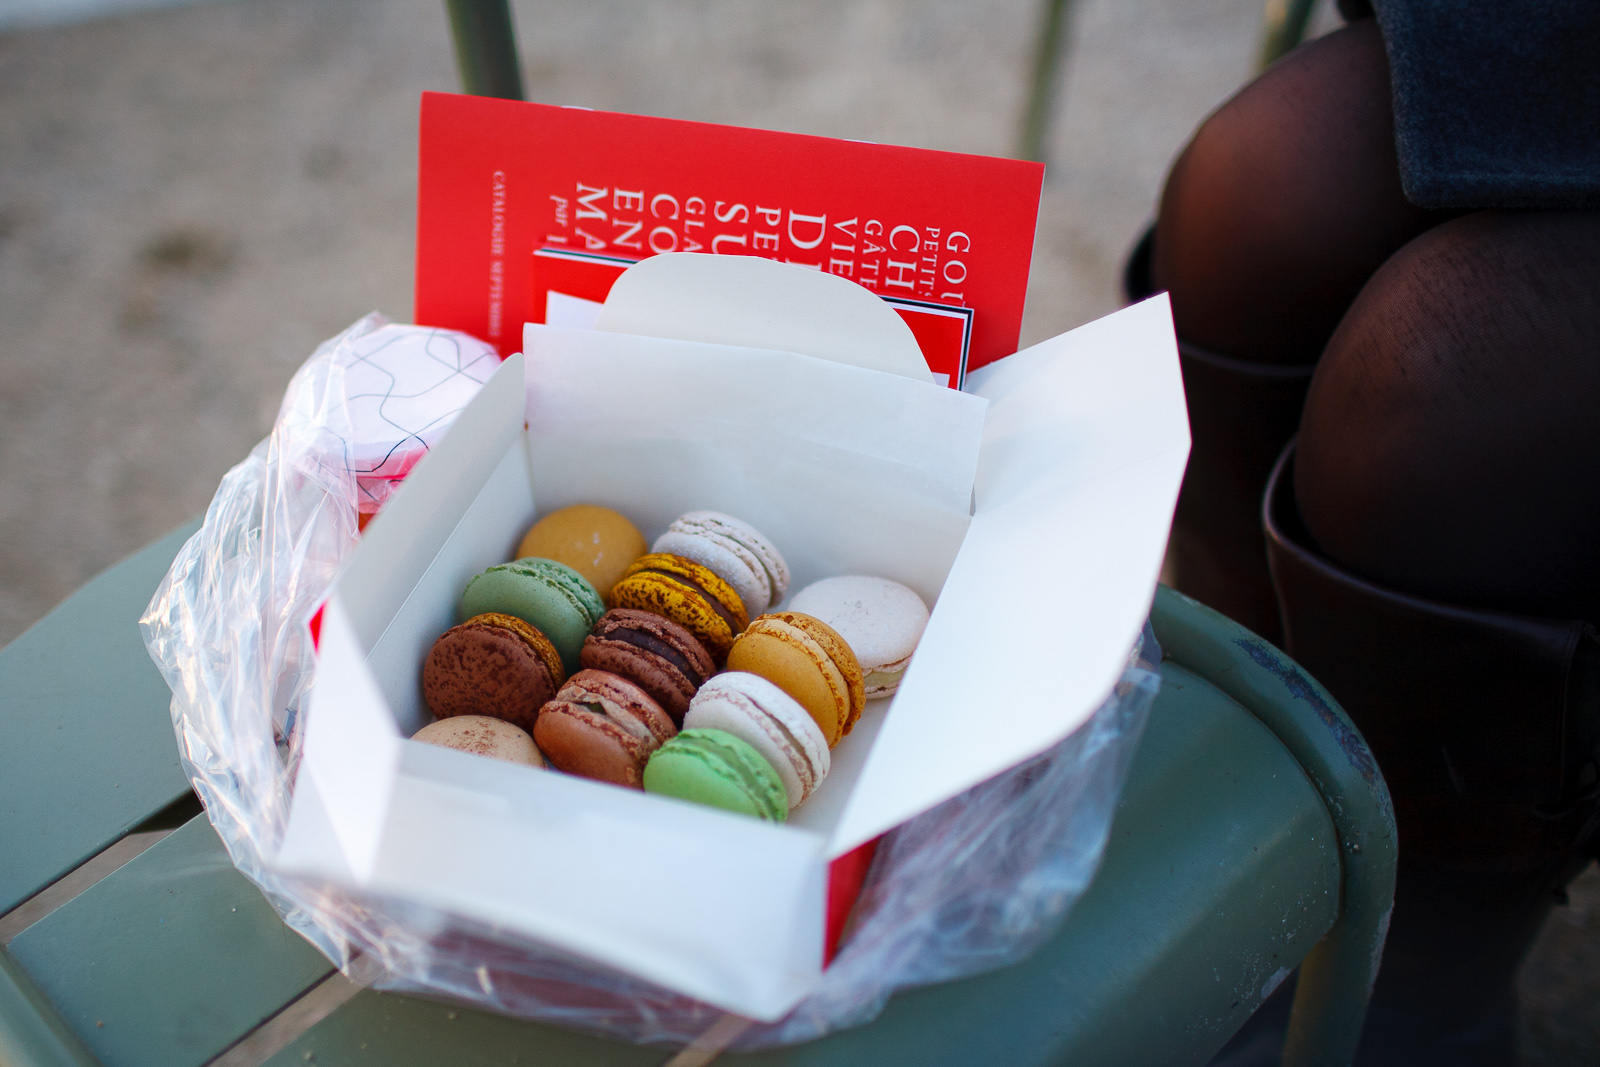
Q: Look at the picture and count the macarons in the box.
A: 12